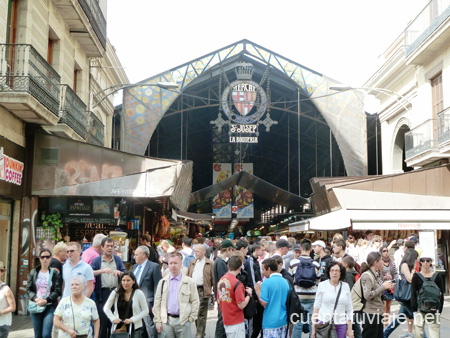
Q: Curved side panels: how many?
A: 2